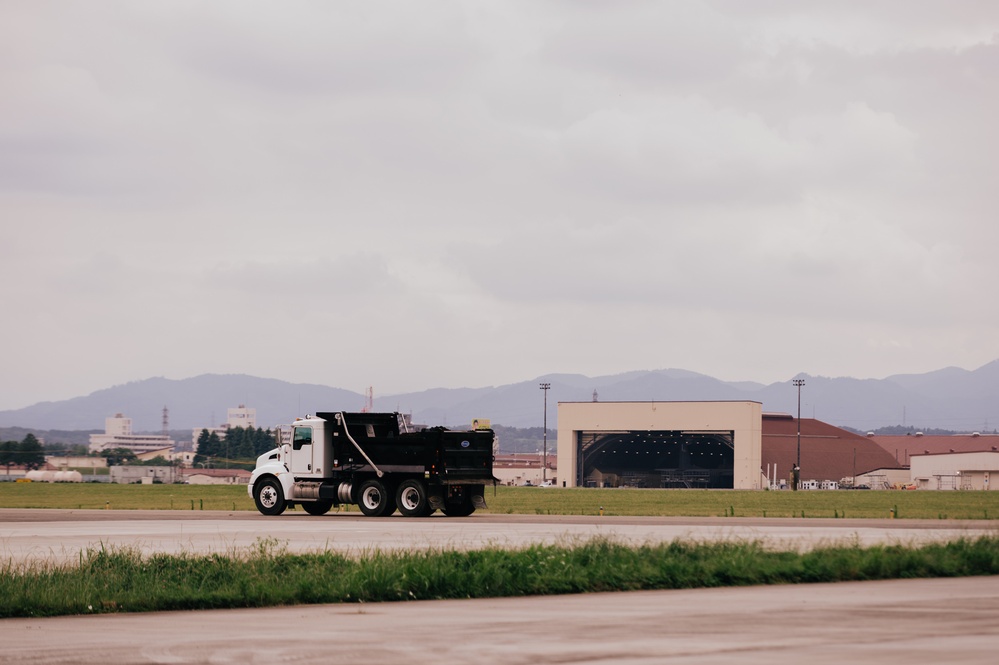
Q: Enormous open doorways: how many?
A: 1